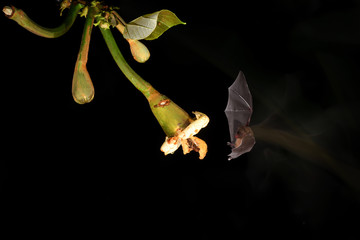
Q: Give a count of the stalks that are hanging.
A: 4